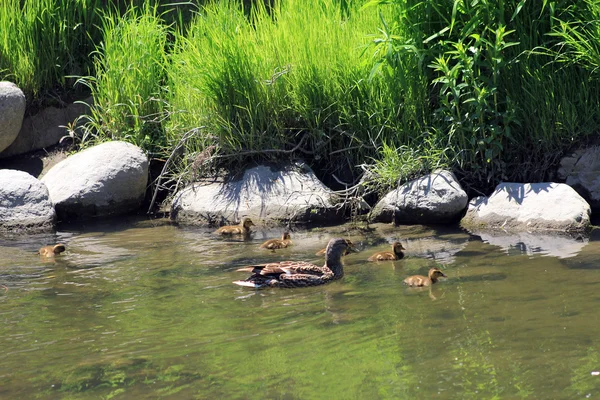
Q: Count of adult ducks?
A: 1